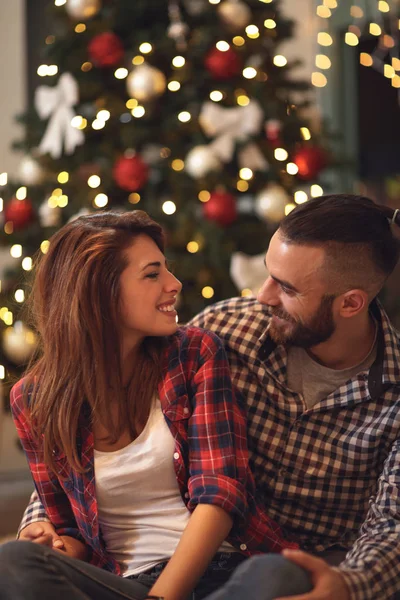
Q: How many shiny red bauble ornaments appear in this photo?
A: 6